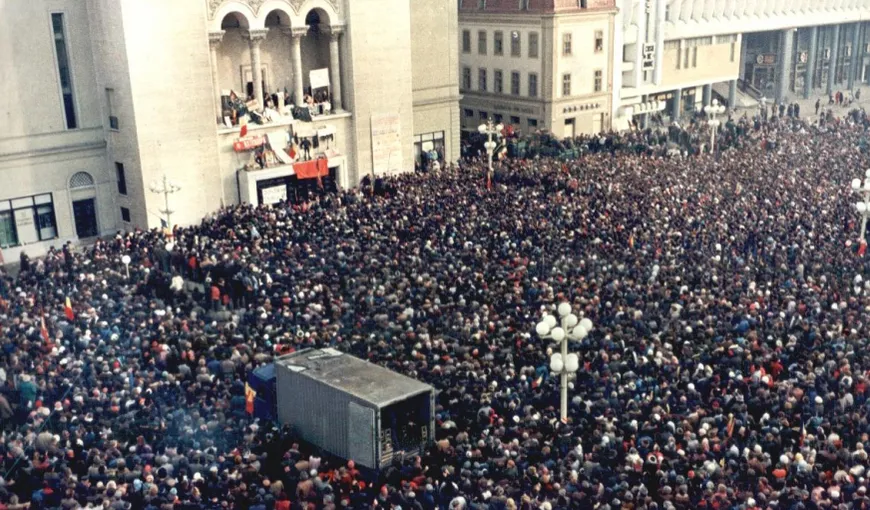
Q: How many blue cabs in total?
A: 1